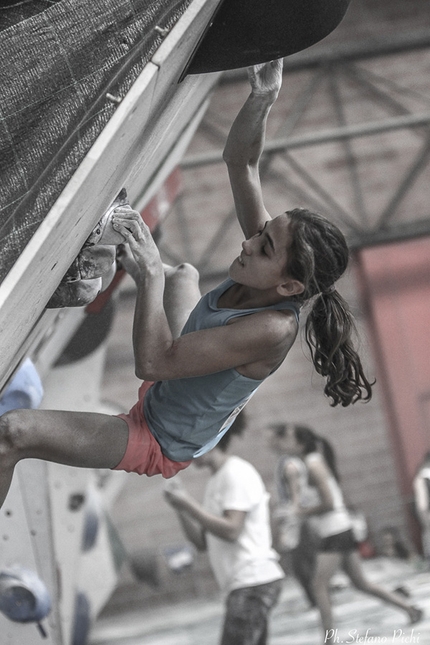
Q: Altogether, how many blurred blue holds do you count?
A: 4